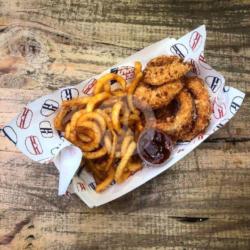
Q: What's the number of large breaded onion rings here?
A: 4